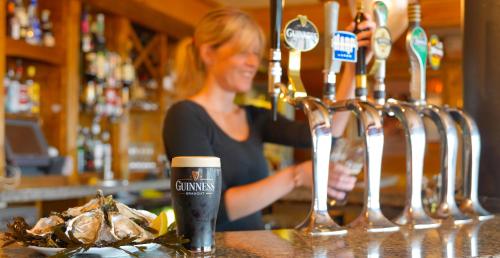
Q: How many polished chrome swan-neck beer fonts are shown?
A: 5